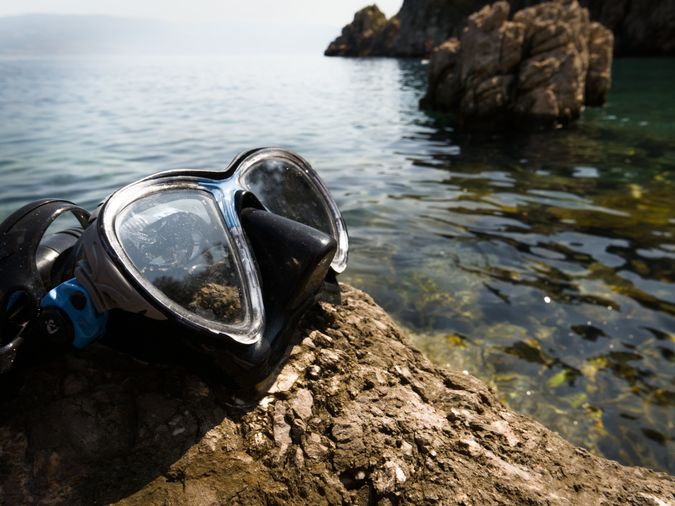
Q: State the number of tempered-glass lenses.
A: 2